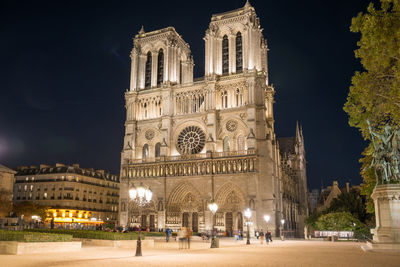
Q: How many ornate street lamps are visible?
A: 5